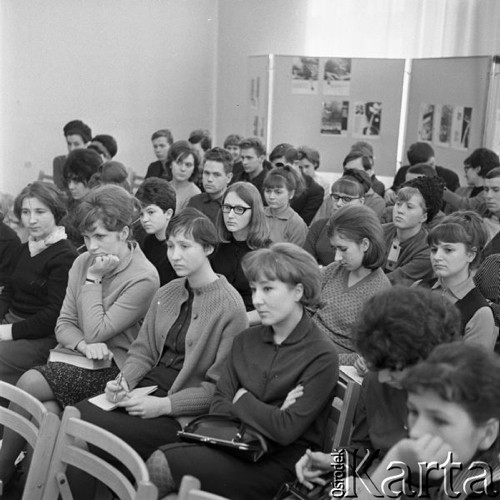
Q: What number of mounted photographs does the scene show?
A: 7